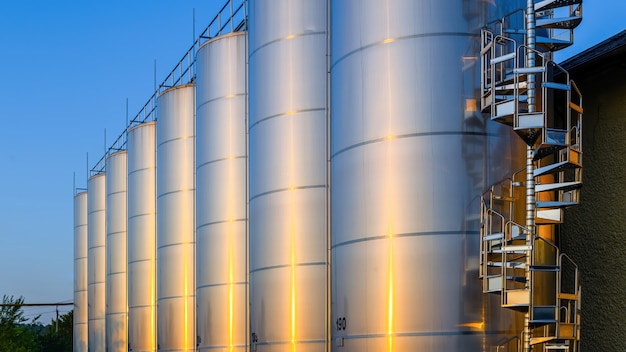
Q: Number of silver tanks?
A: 8